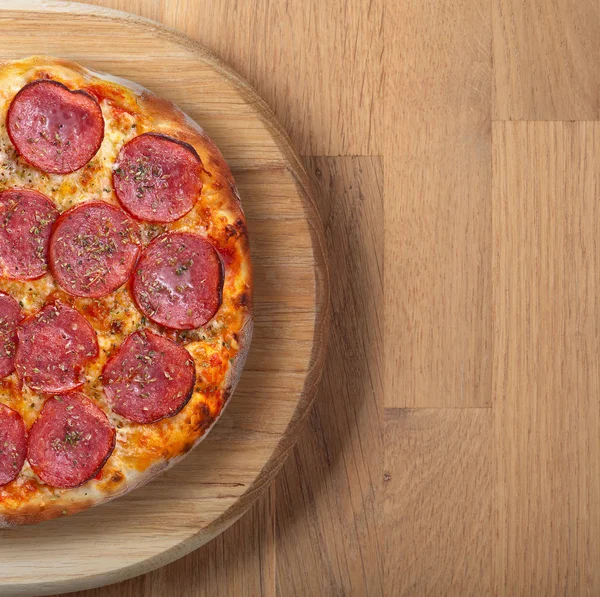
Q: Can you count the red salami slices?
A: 10